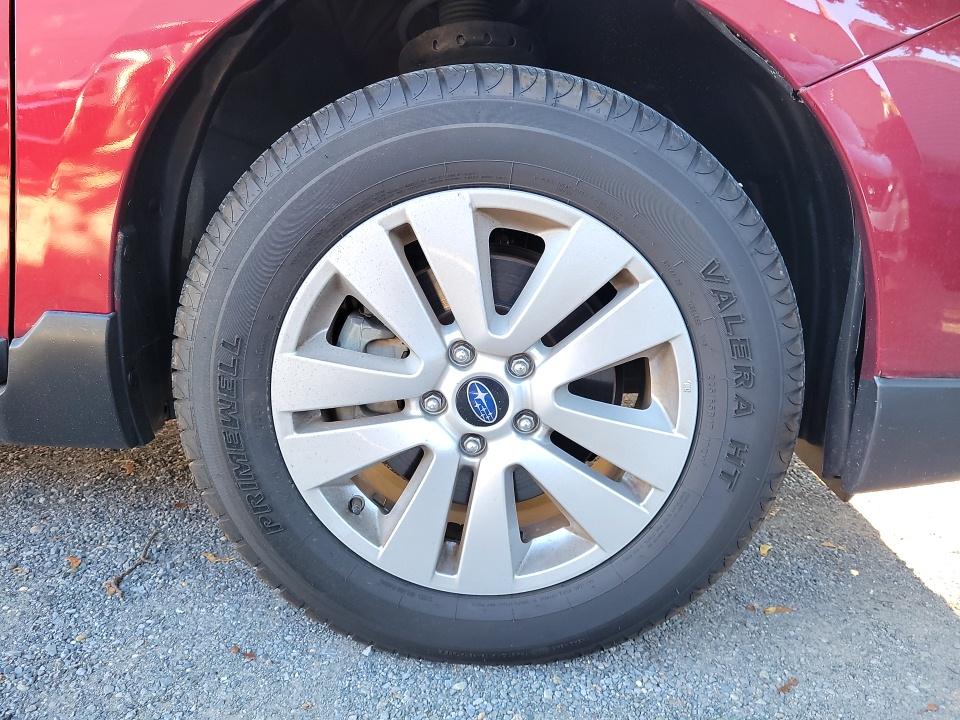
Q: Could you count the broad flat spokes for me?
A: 10